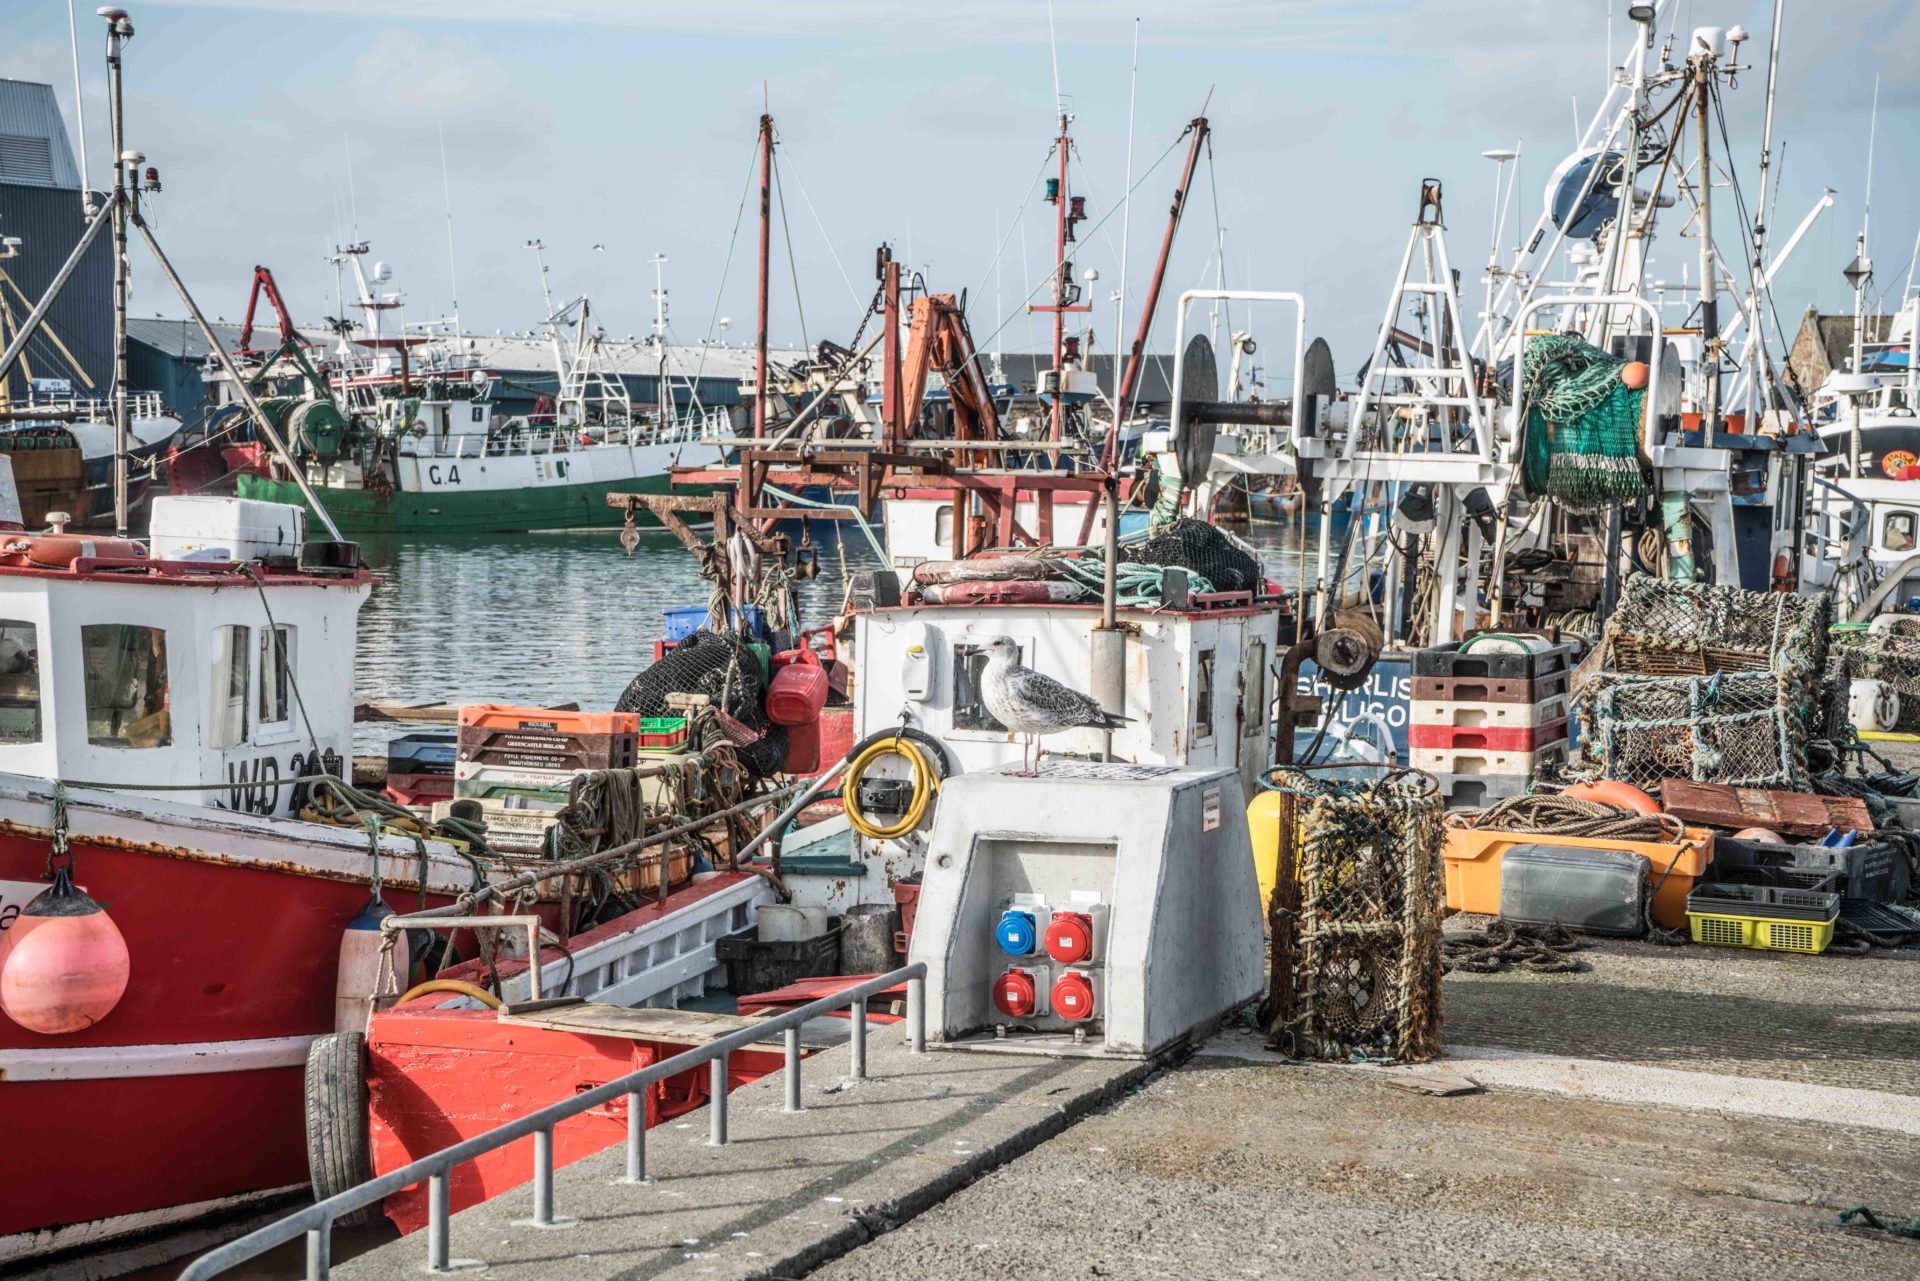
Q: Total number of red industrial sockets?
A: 3